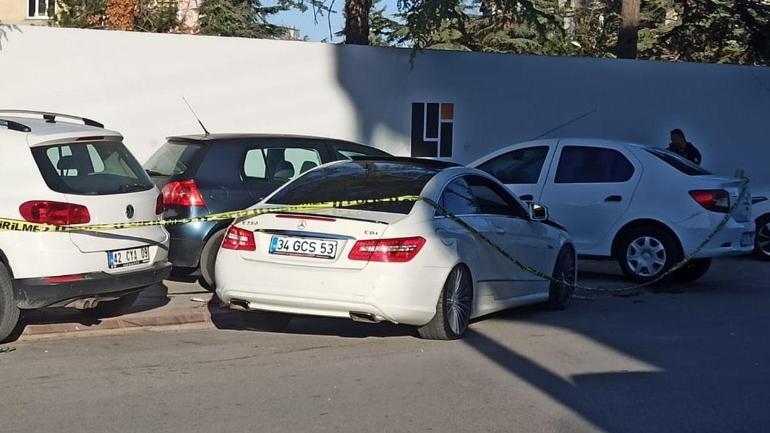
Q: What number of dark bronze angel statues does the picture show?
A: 0